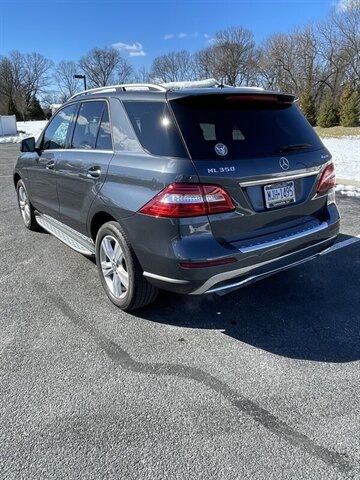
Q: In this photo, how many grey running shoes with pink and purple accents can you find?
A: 0